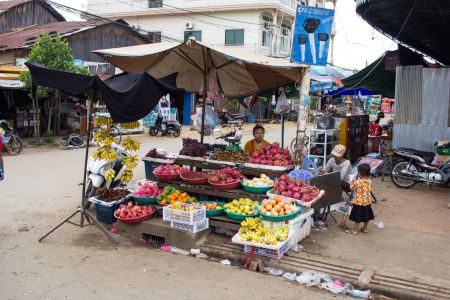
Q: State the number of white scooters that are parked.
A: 1